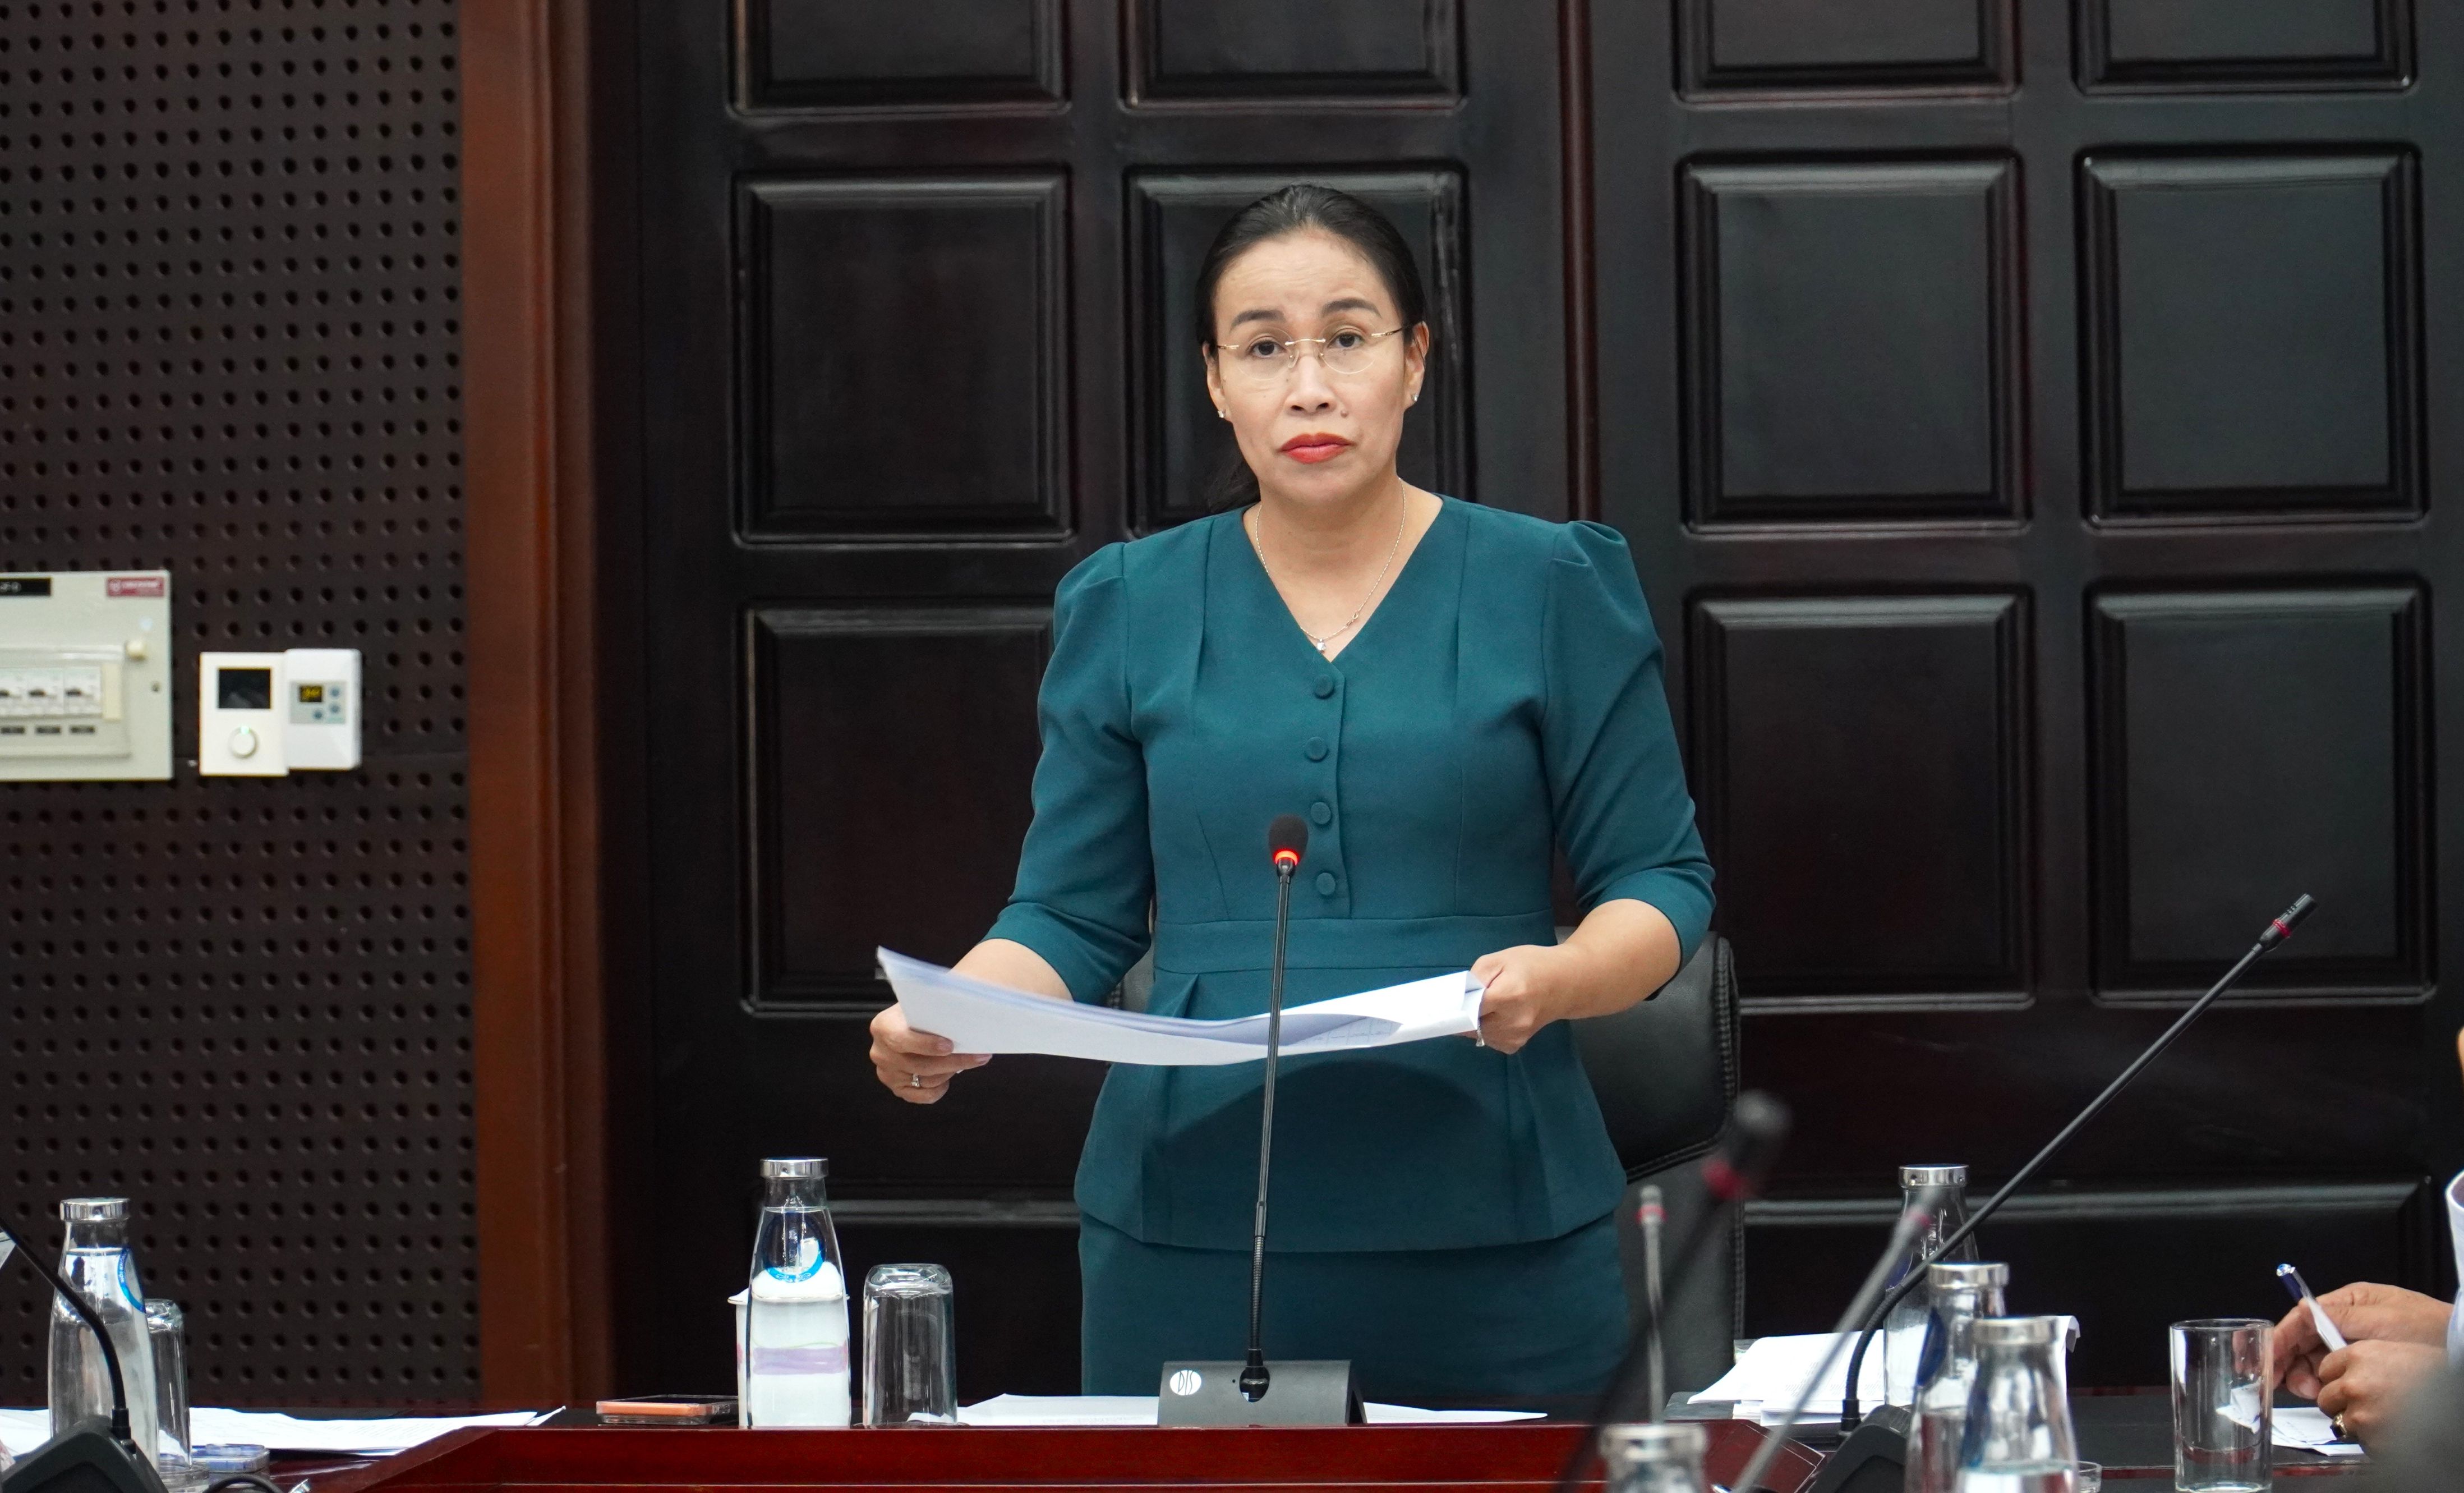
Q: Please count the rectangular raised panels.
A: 13